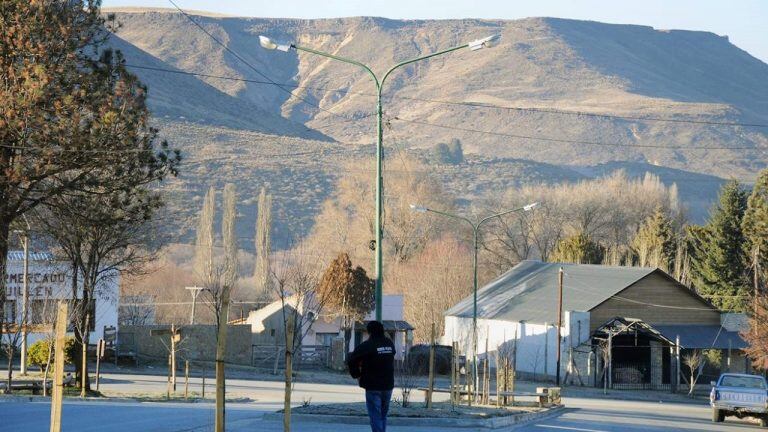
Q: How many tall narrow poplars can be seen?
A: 3